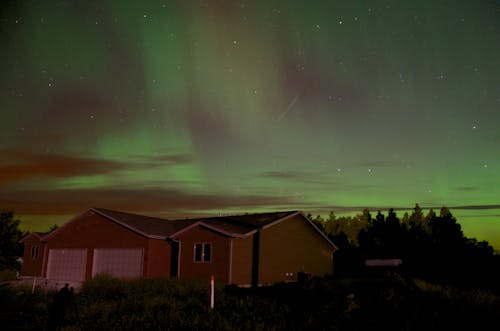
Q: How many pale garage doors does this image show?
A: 2